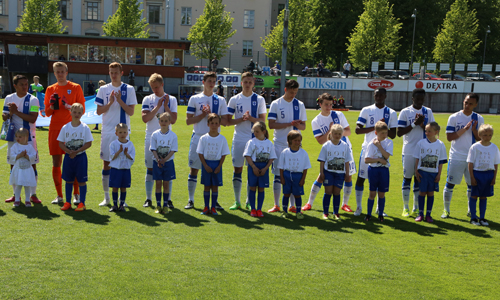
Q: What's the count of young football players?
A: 11